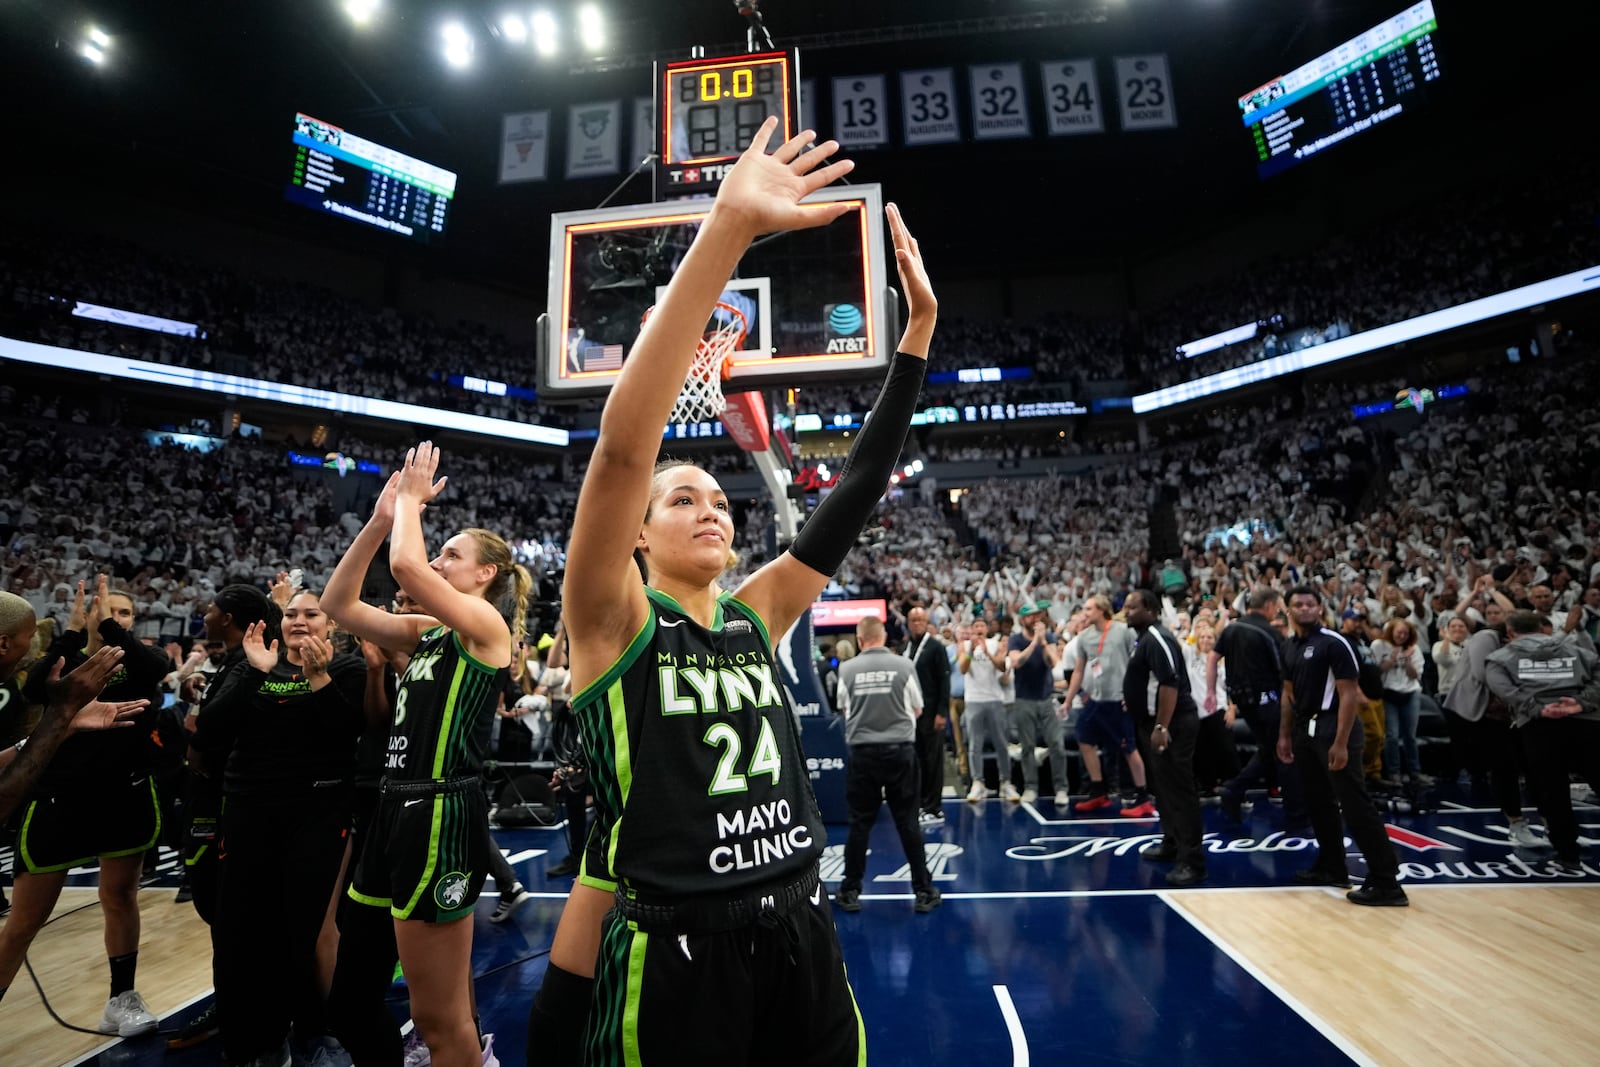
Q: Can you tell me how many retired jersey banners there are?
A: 5